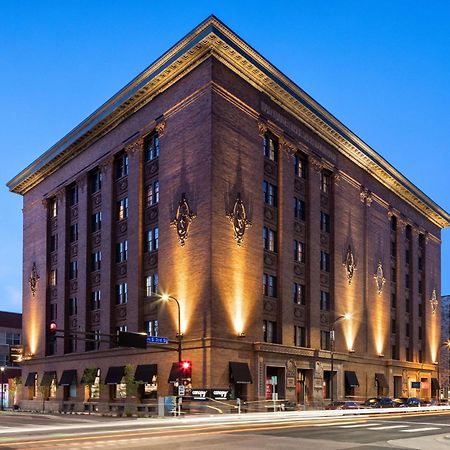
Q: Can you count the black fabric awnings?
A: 11